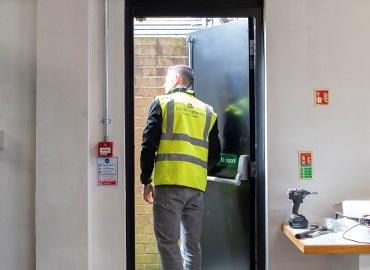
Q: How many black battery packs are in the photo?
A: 1